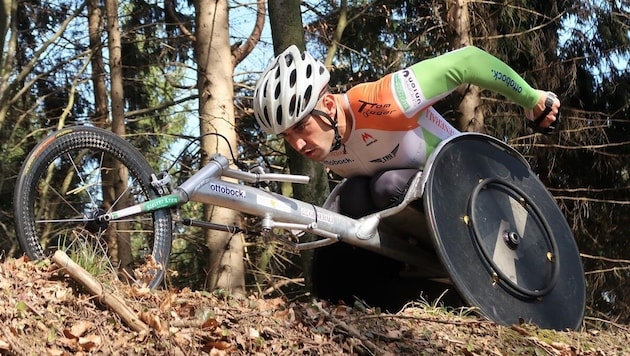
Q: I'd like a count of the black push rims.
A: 1